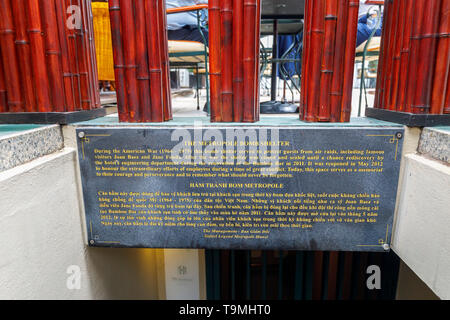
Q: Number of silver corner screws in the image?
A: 4